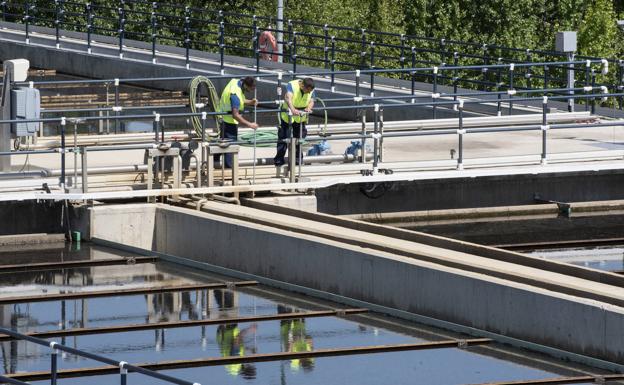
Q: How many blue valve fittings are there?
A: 2